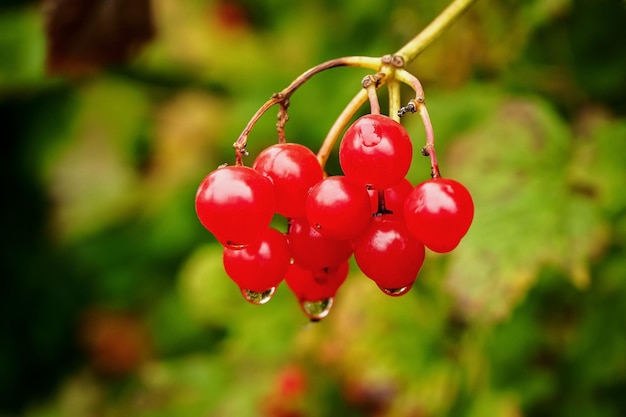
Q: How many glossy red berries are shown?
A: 10